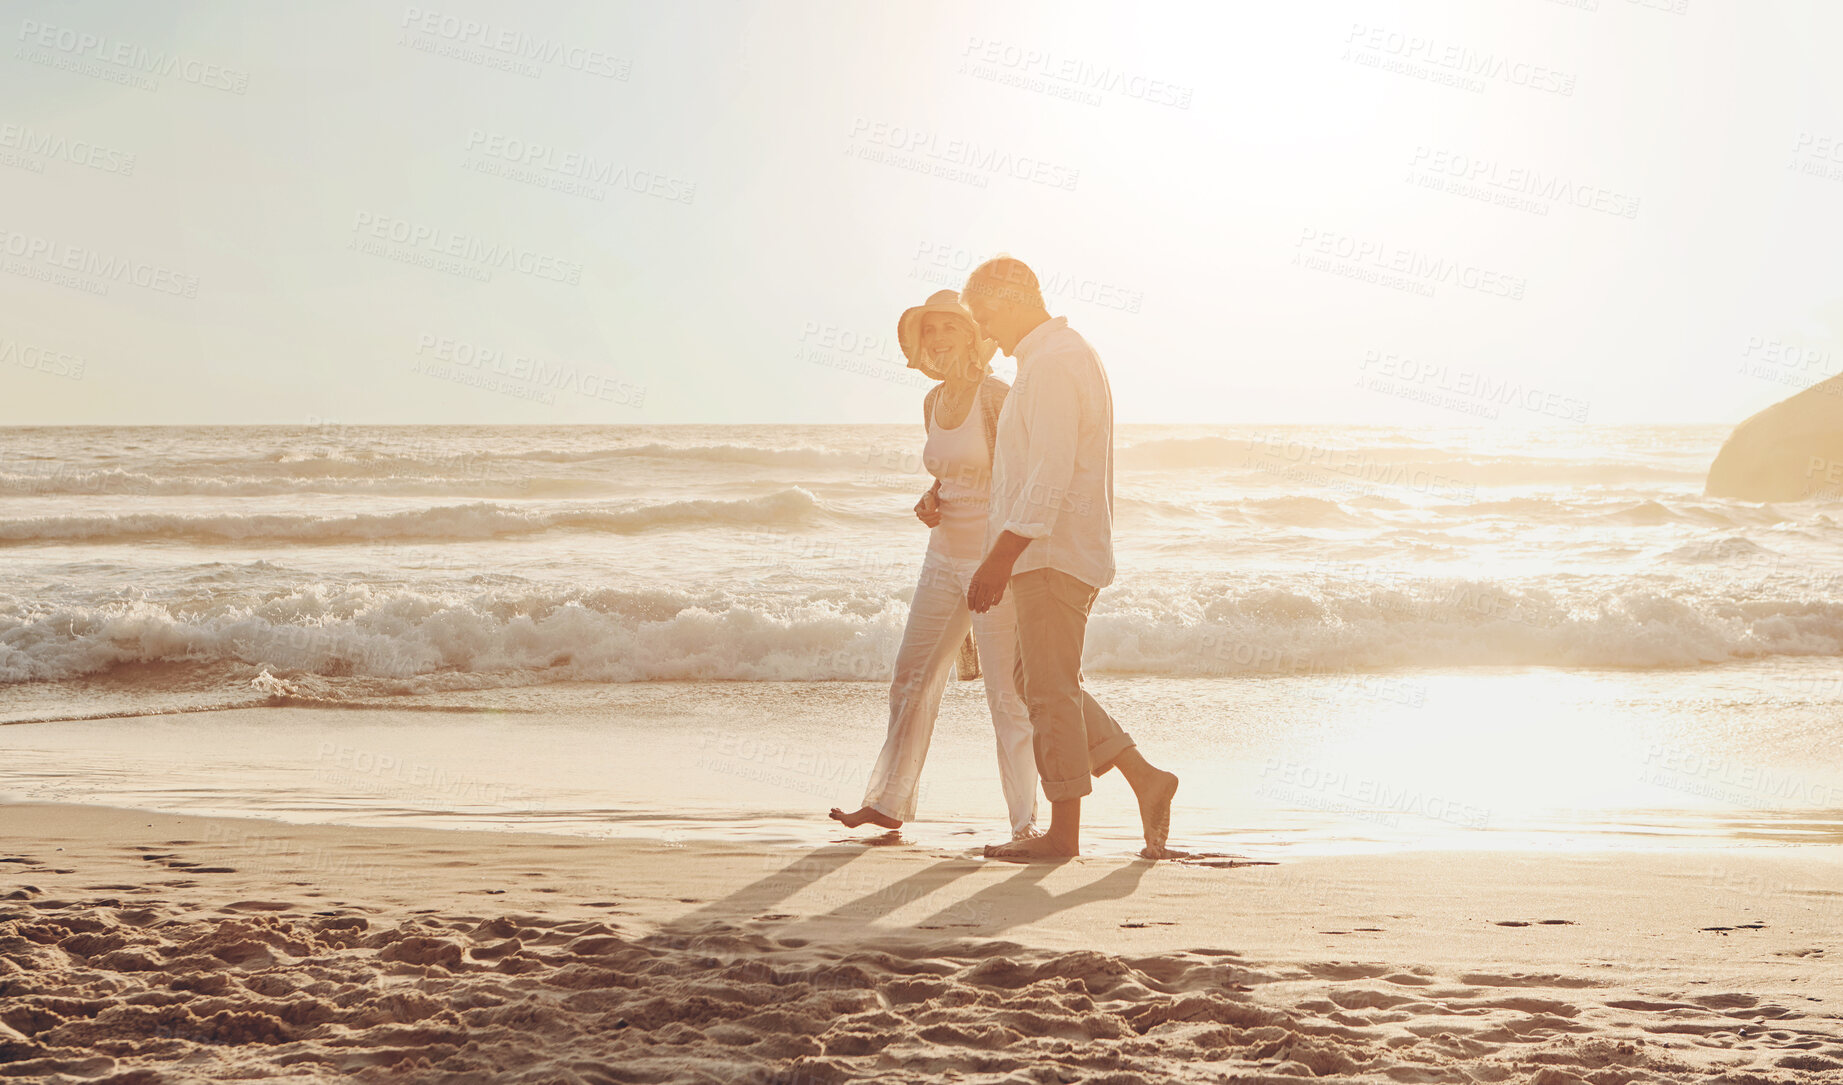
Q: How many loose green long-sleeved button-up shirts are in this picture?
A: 0